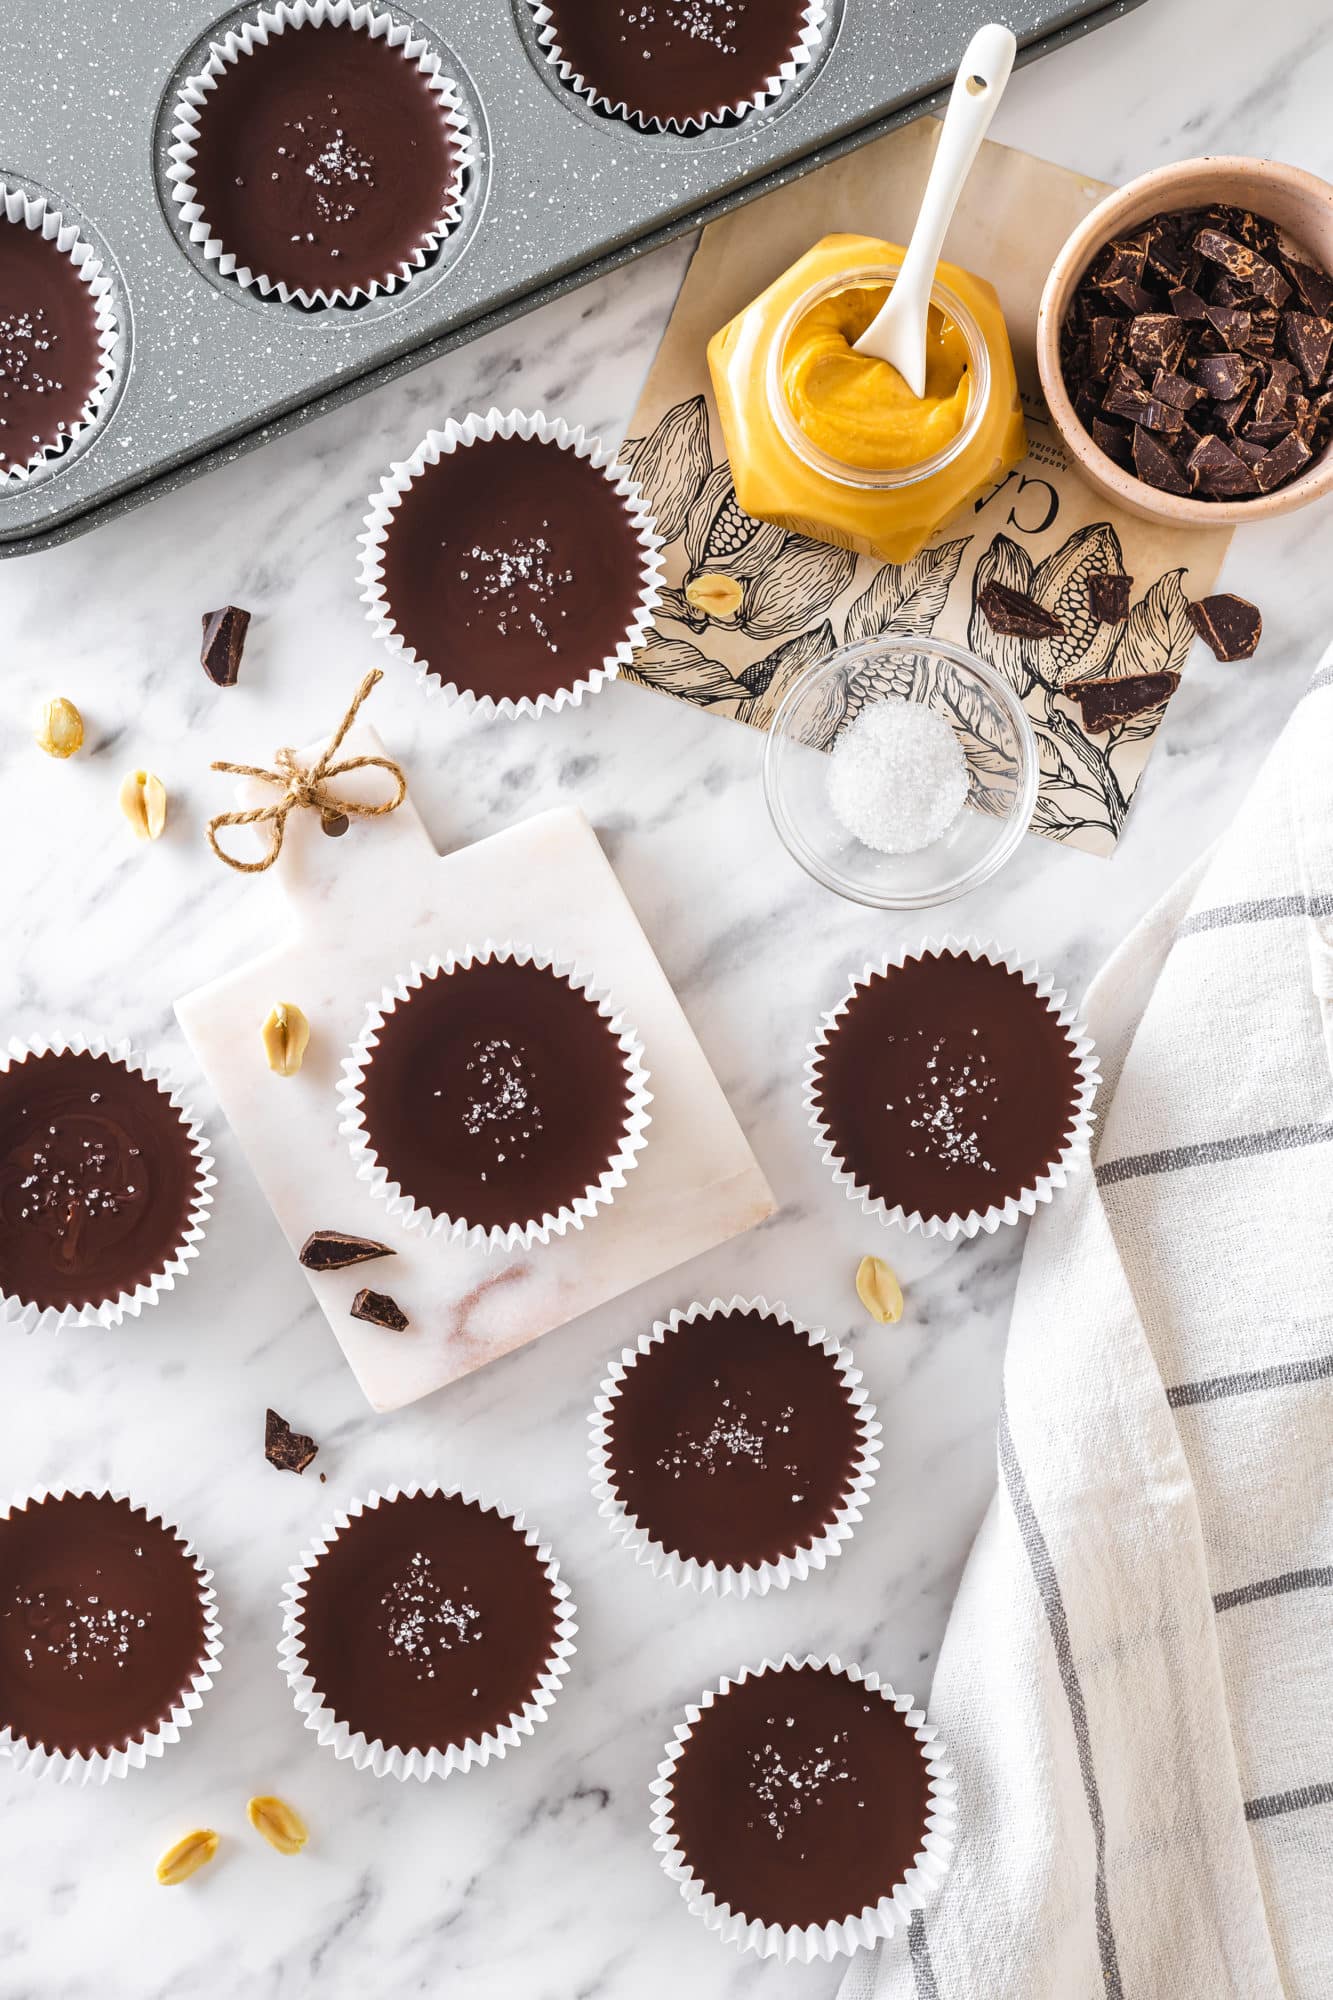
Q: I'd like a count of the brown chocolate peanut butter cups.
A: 11